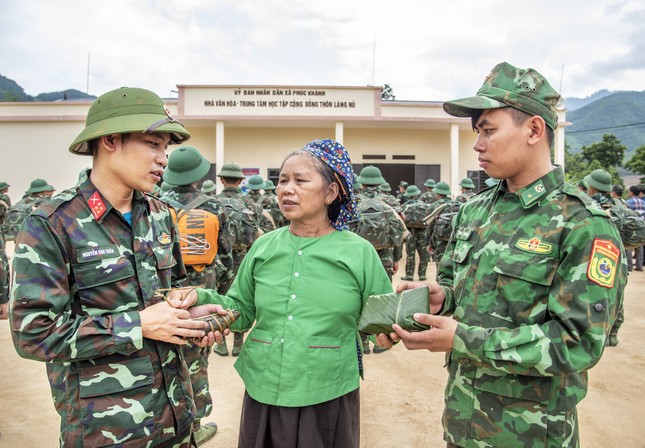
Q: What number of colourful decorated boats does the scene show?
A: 0